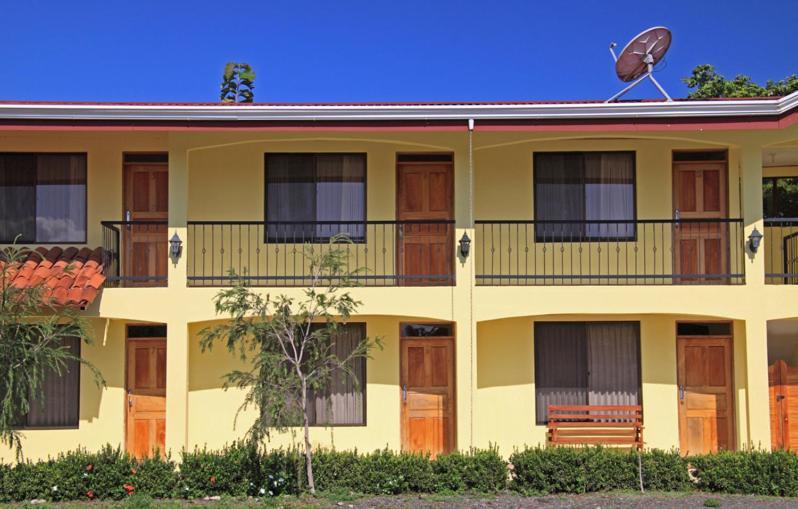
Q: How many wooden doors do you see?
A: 6